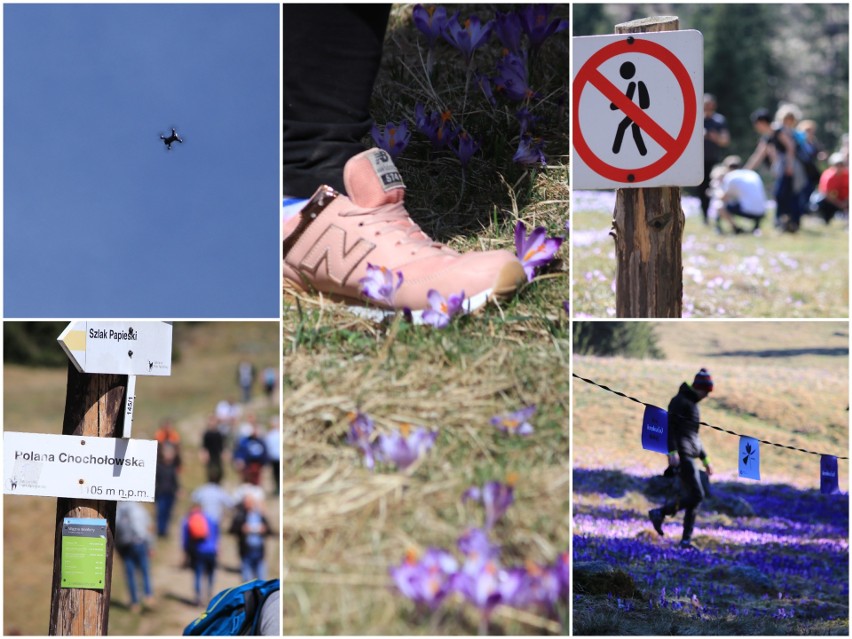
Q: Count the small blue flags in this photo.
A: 3